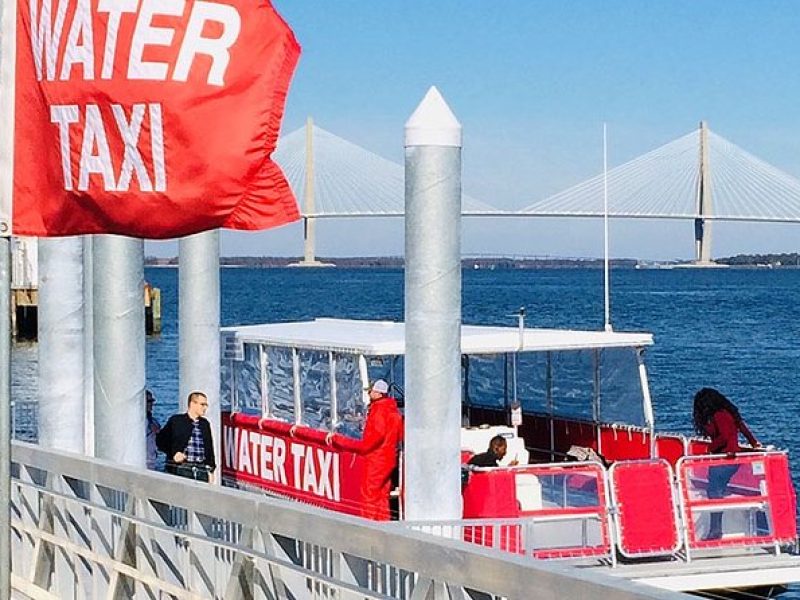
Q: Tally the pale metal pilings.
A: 4